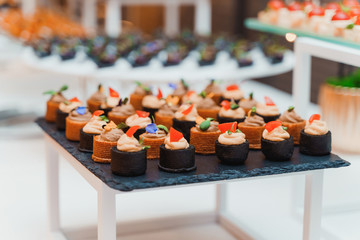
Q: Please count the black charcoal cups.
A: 14